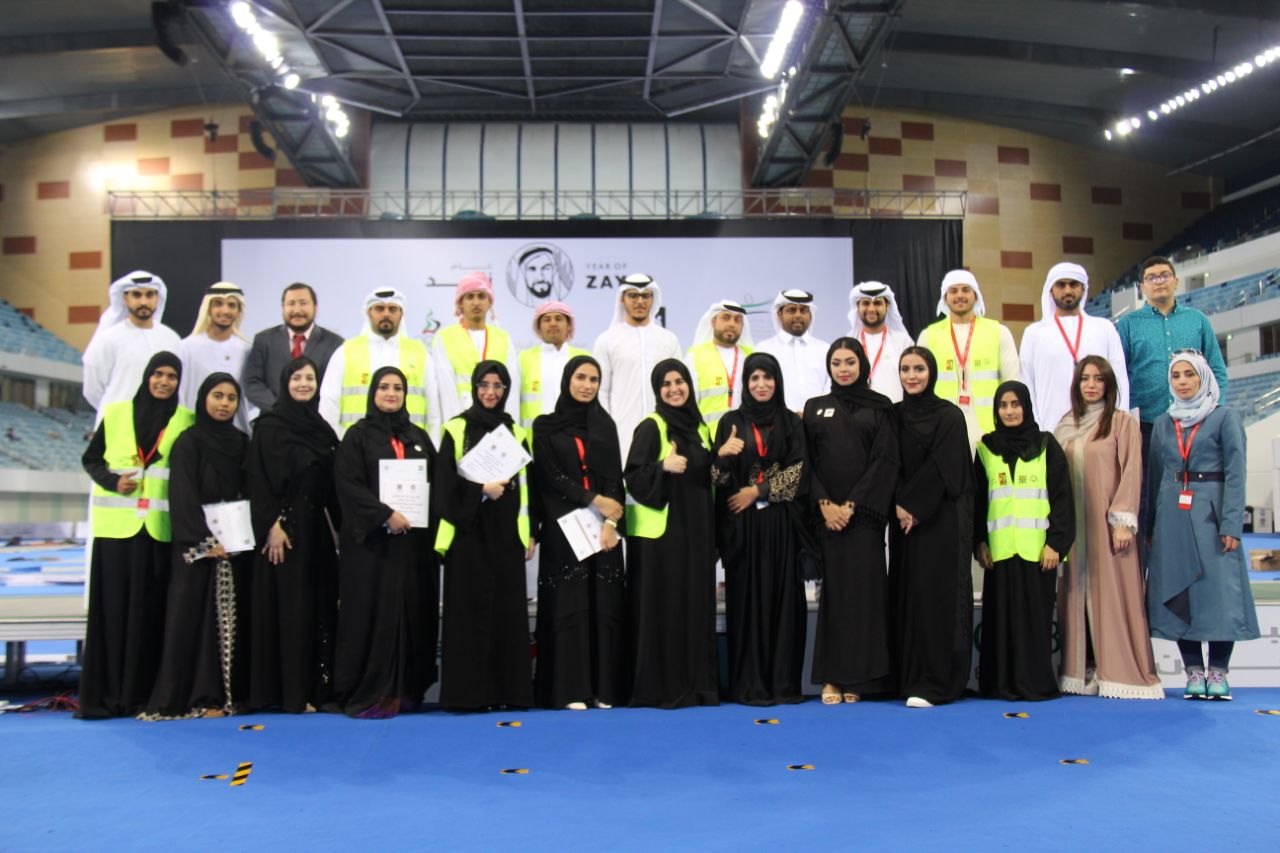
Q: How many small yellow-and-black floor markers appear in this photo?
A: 10